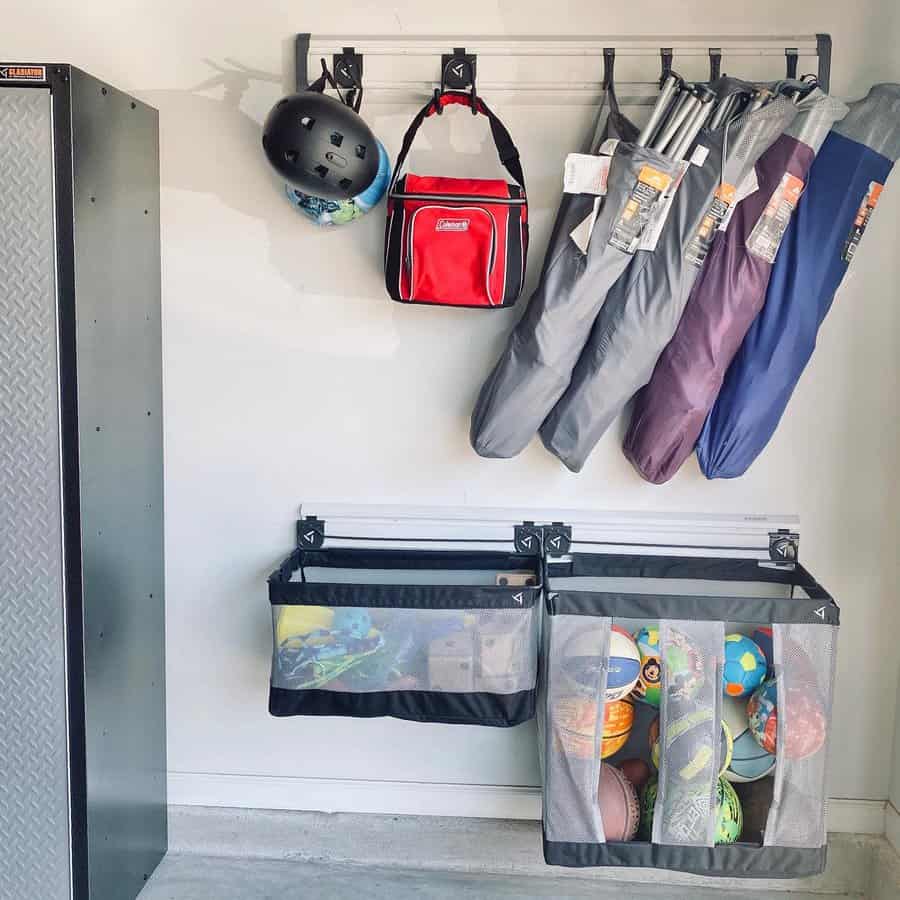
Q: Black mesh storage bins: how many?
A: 2